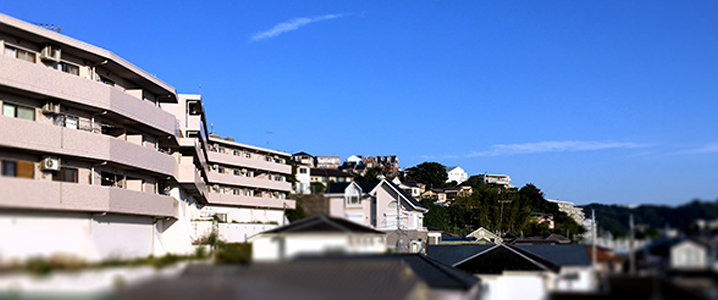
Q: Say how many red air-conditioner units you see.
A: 0